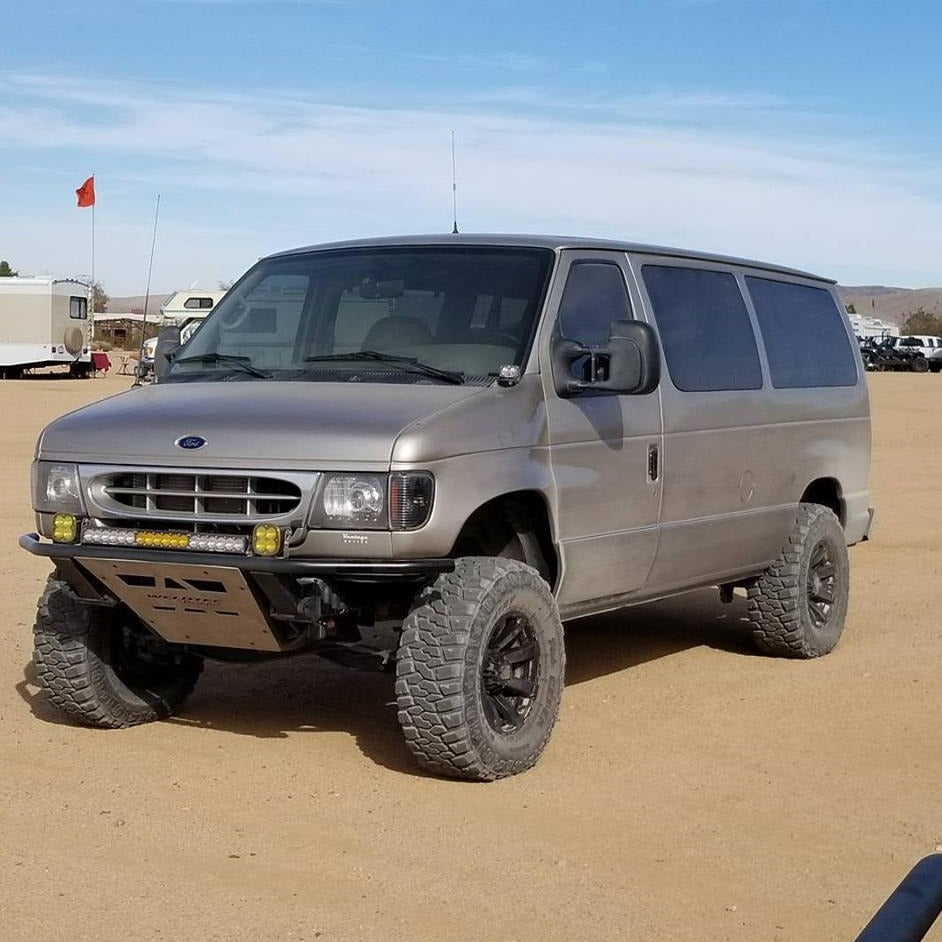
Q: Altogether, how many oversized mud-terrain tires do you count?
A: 3